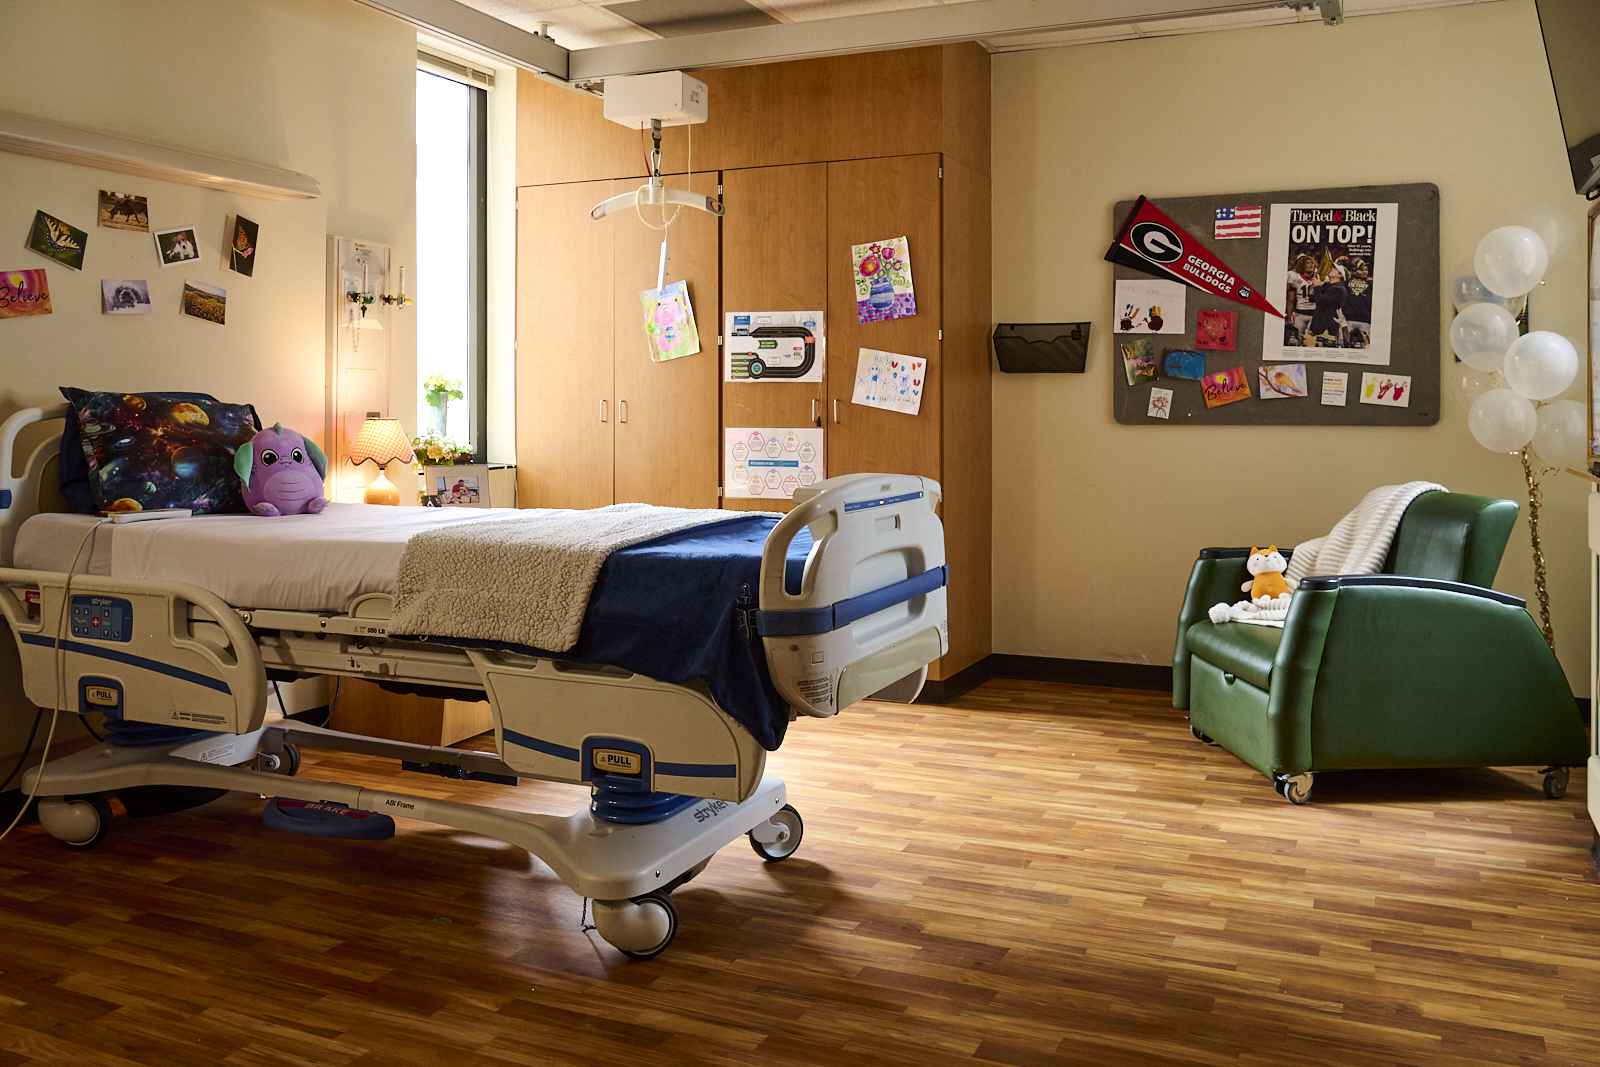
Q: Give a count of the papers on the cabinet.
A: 5